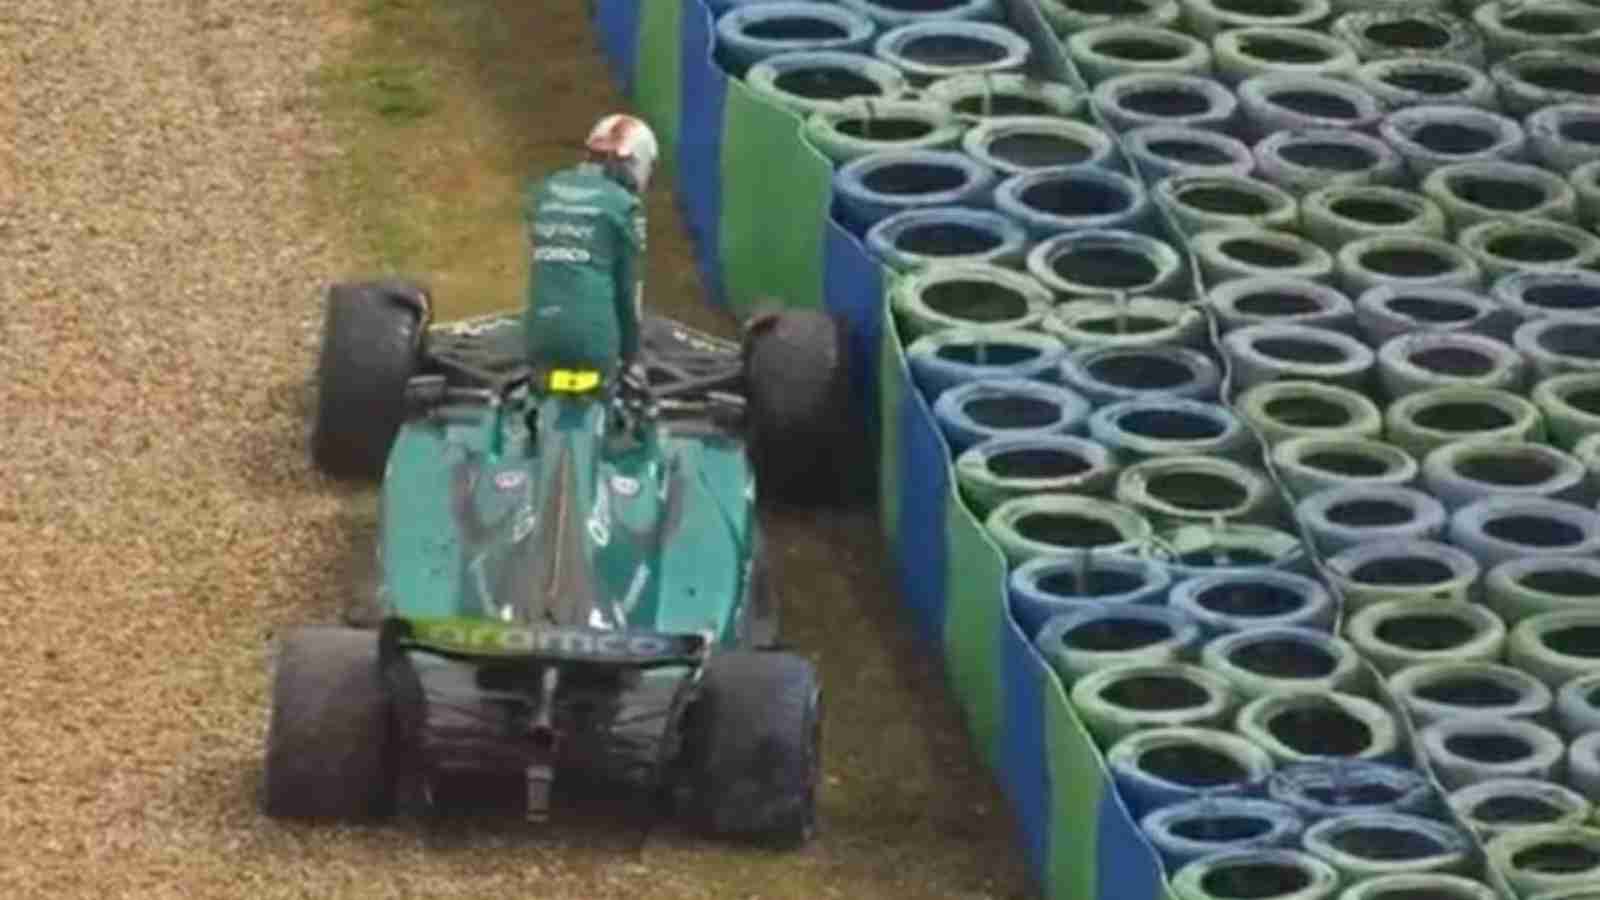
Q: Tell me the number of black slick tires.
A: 4